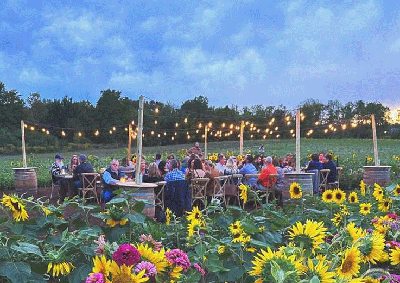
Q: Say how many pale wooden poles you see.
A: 7